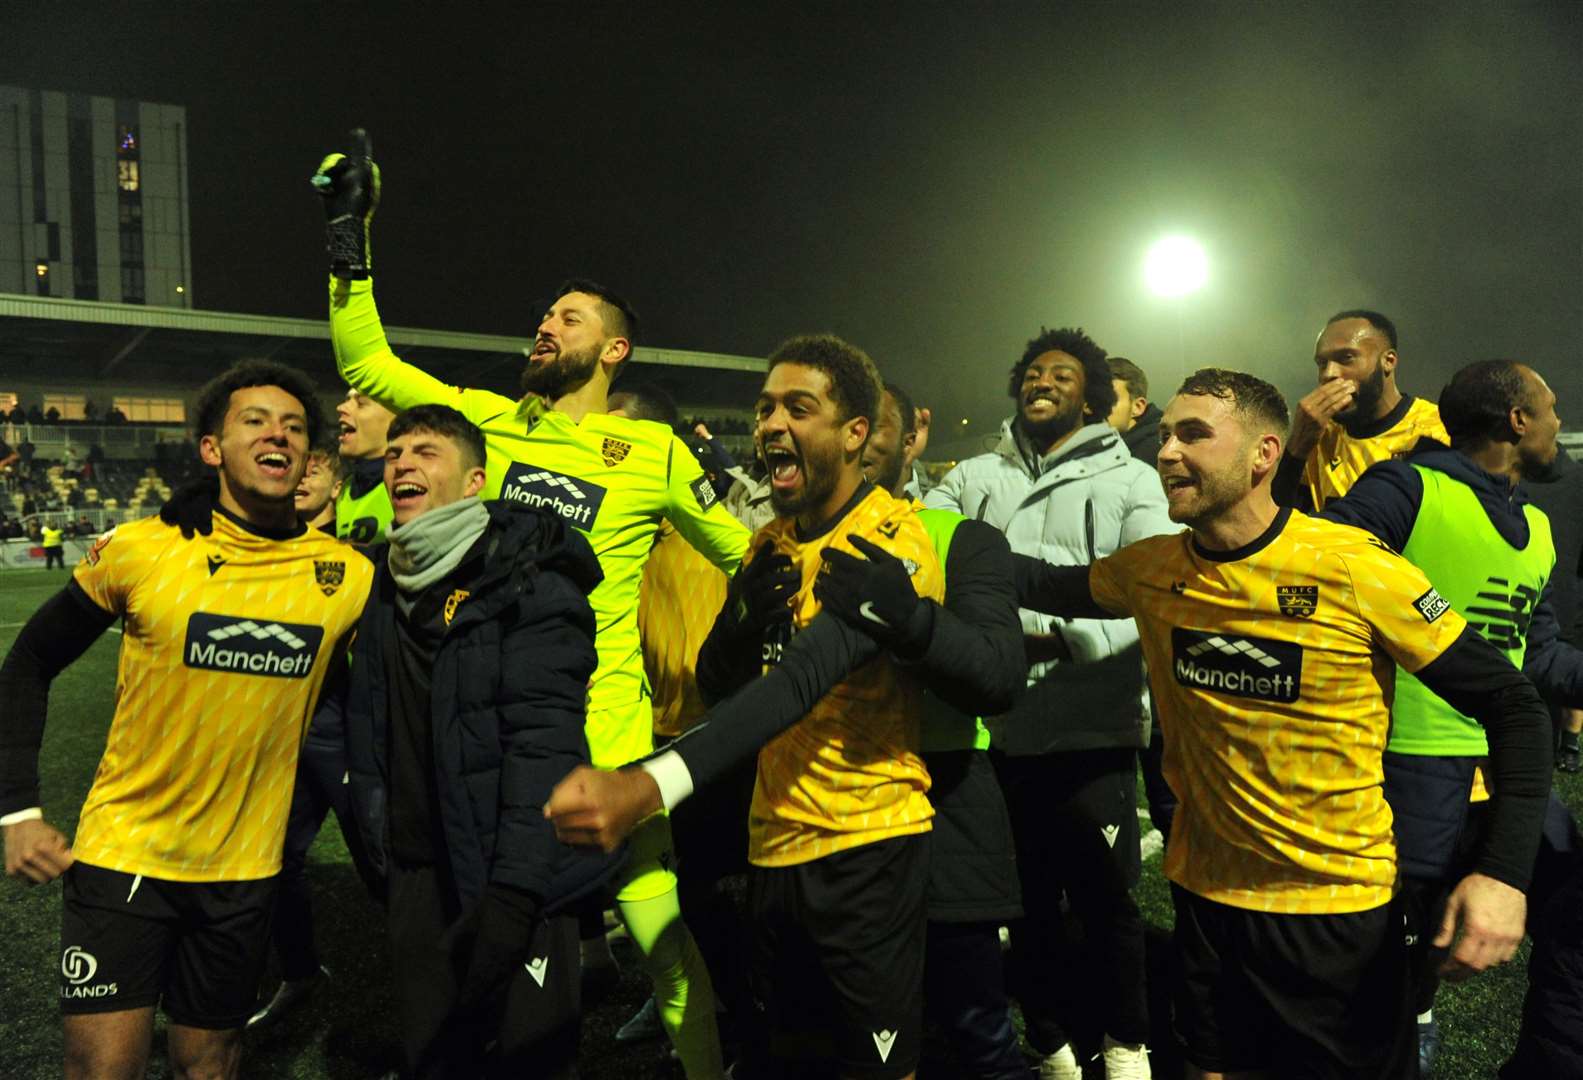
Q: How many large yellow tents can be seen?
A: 0